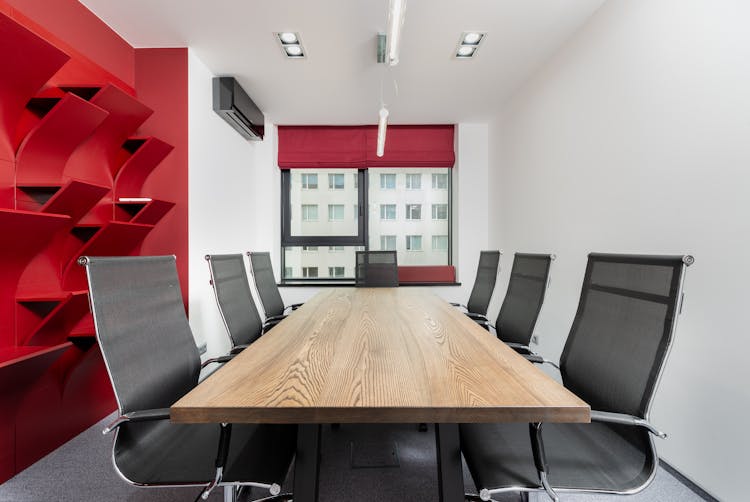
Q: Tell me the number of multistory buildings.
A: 1